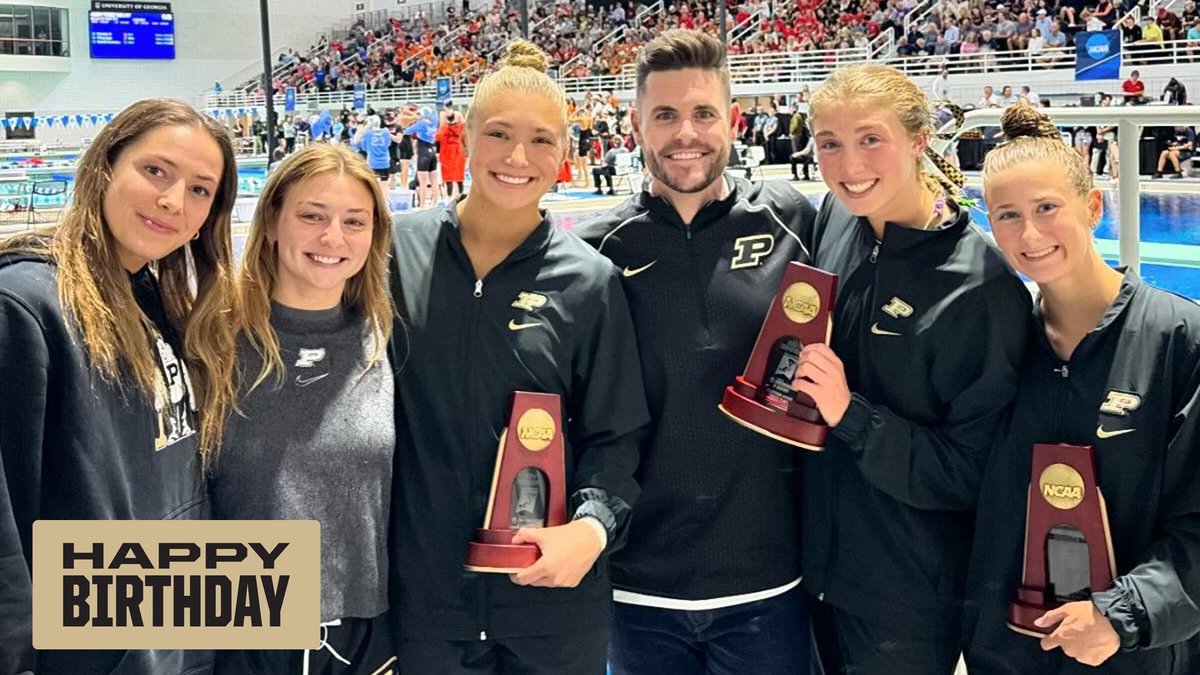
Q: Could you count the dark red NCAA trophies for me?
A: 3